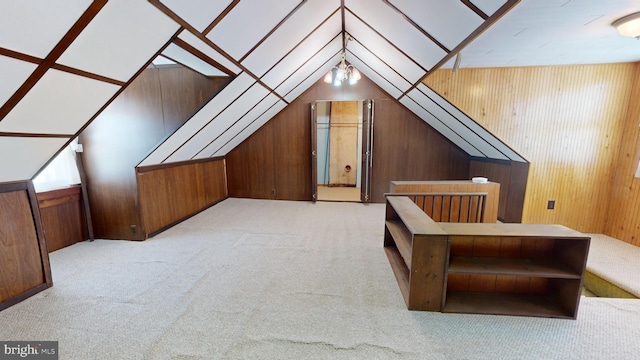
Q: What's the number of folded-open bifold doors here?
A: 2